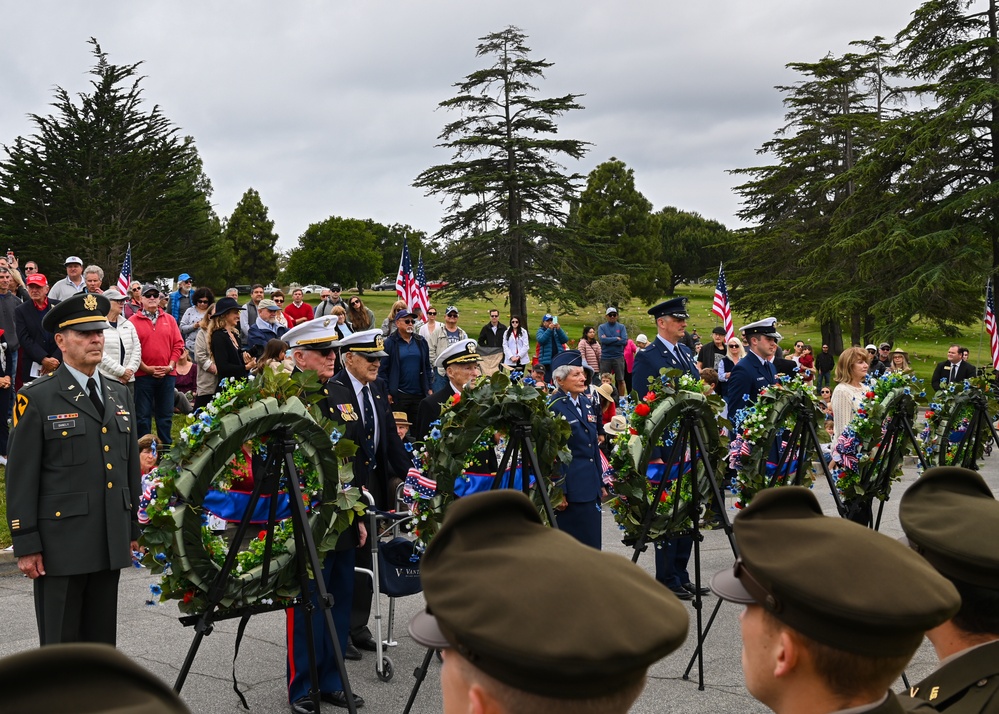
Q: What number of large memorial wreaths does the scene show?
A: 6